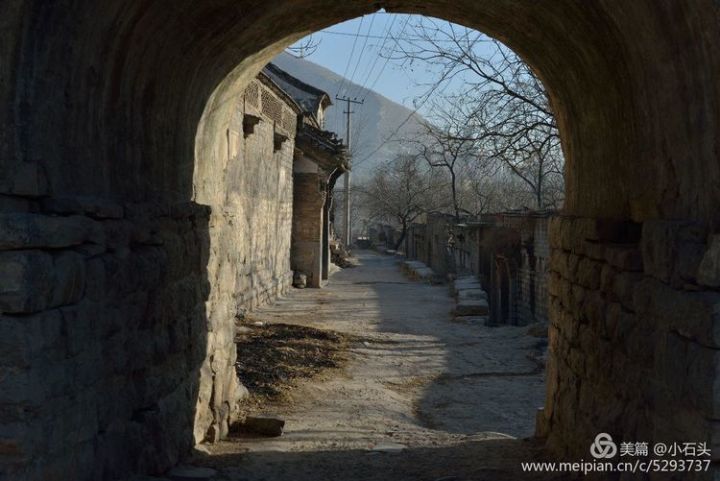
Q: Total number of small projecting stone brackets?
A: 2